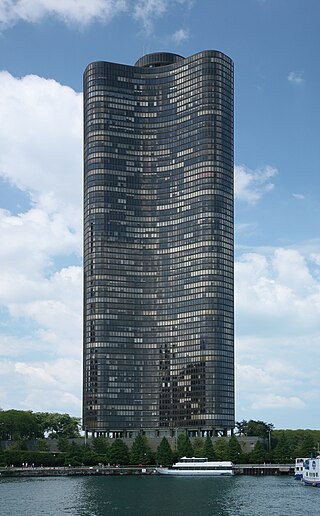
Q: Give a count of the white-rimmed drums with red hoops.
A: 0